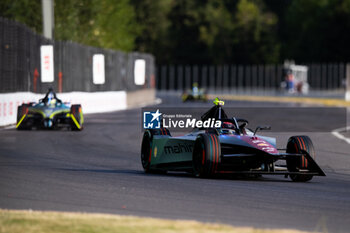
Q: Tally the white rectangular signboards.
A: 3